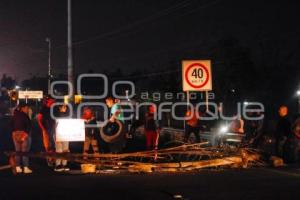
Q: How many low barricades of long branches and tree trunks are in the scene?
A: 1